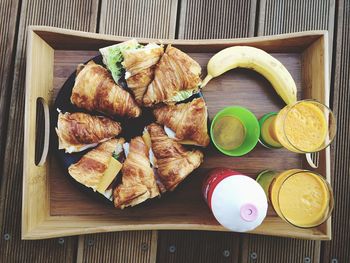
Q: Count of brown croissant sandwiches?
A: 8